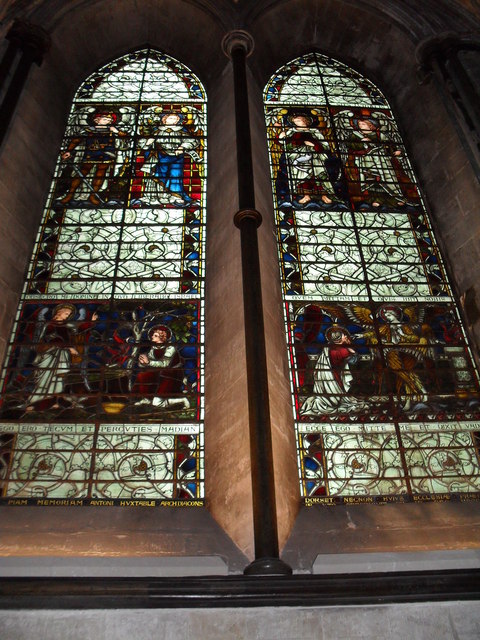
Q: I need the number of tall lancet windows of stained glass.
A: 2